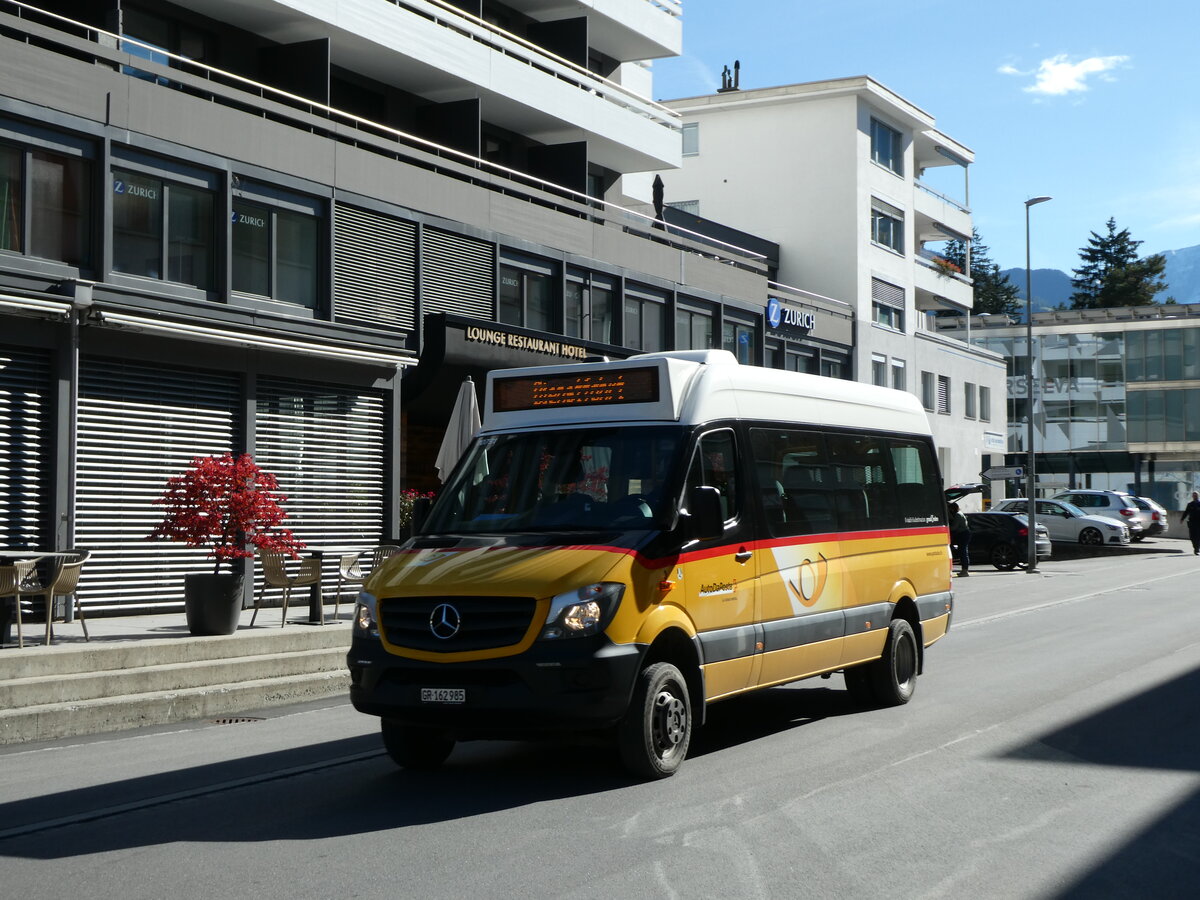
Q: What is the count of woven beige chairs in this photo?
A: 4